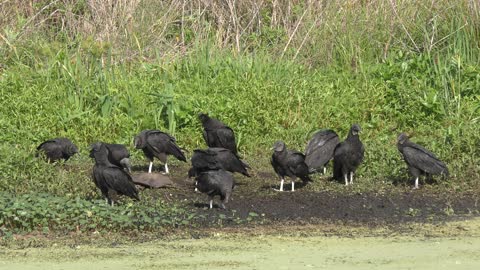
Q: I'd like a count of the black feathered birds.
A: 11